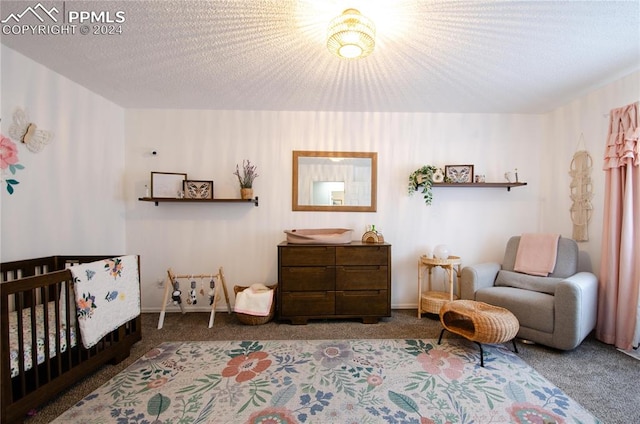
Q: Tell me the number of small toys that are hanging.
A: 4